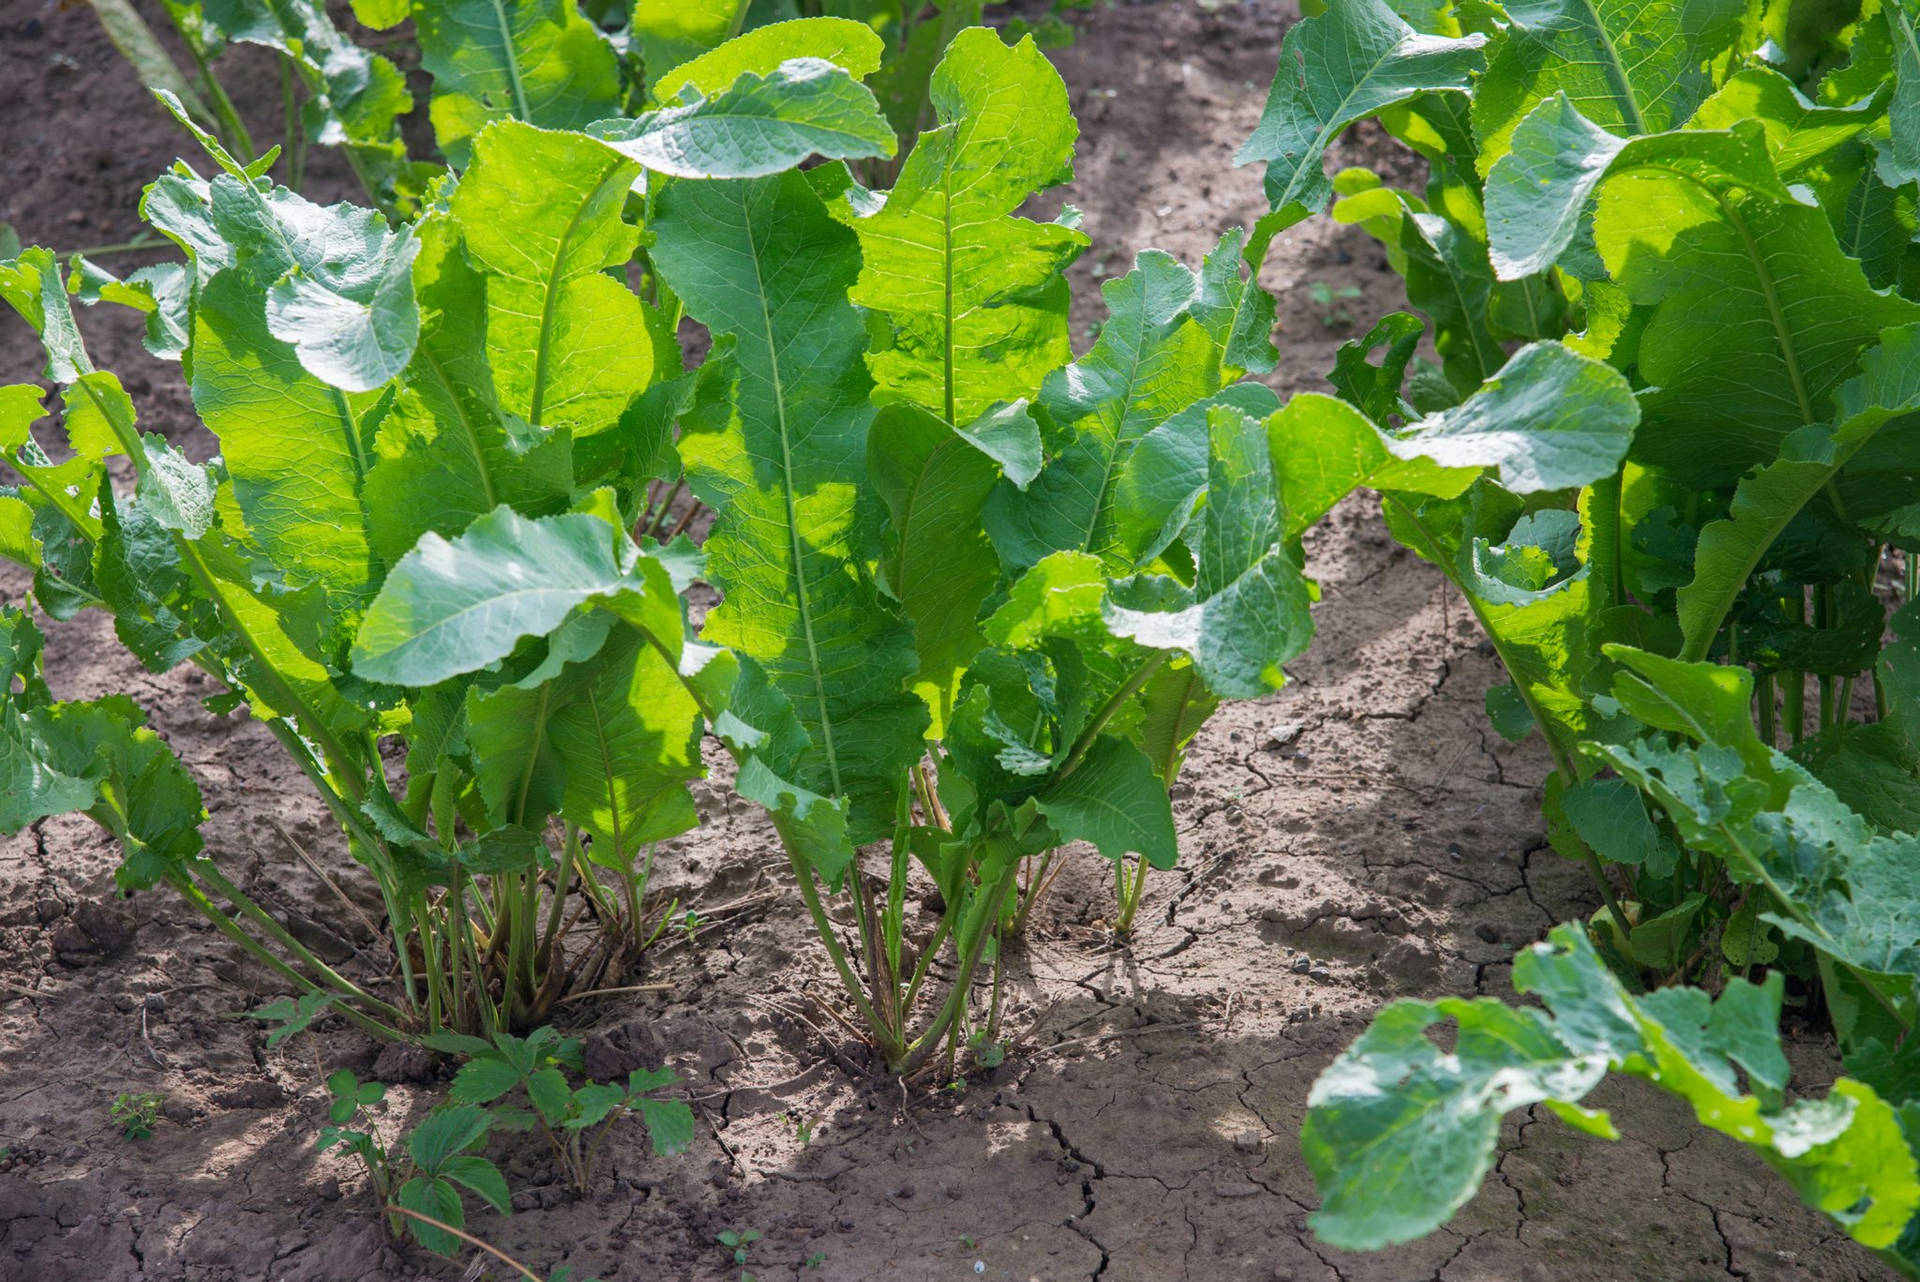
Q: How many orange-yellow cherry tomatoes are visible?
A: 0